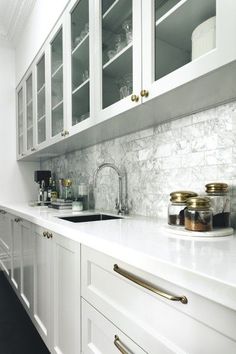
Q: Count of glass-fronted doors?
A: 7